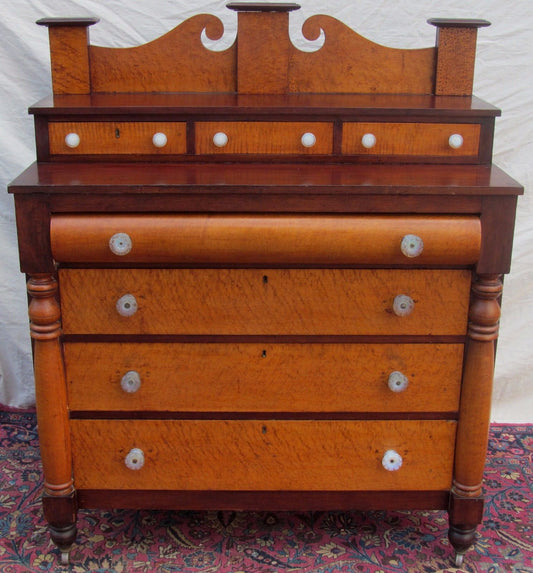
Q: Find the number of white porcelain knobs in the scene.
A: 6